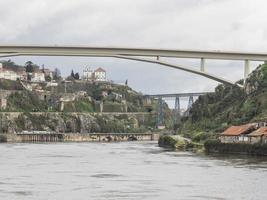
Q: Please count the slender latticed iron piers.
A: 3